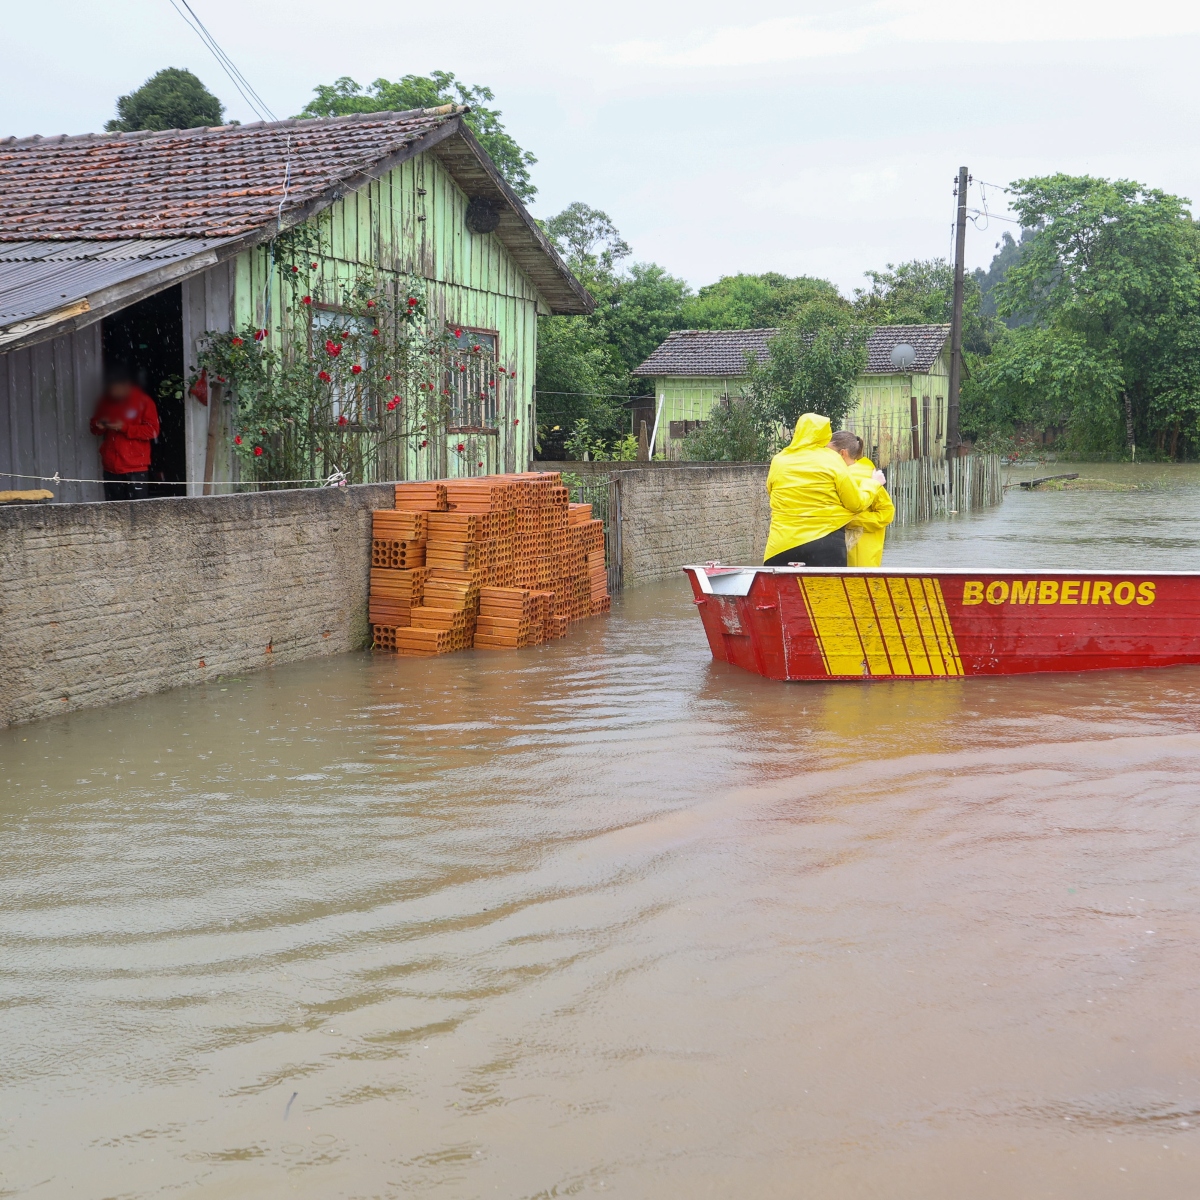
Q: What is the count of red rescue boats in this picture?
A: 1